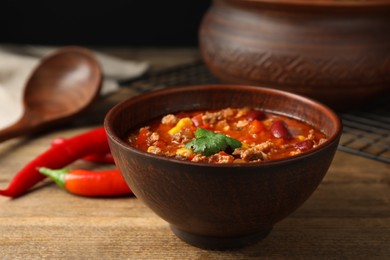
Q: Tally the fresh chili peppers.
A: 3